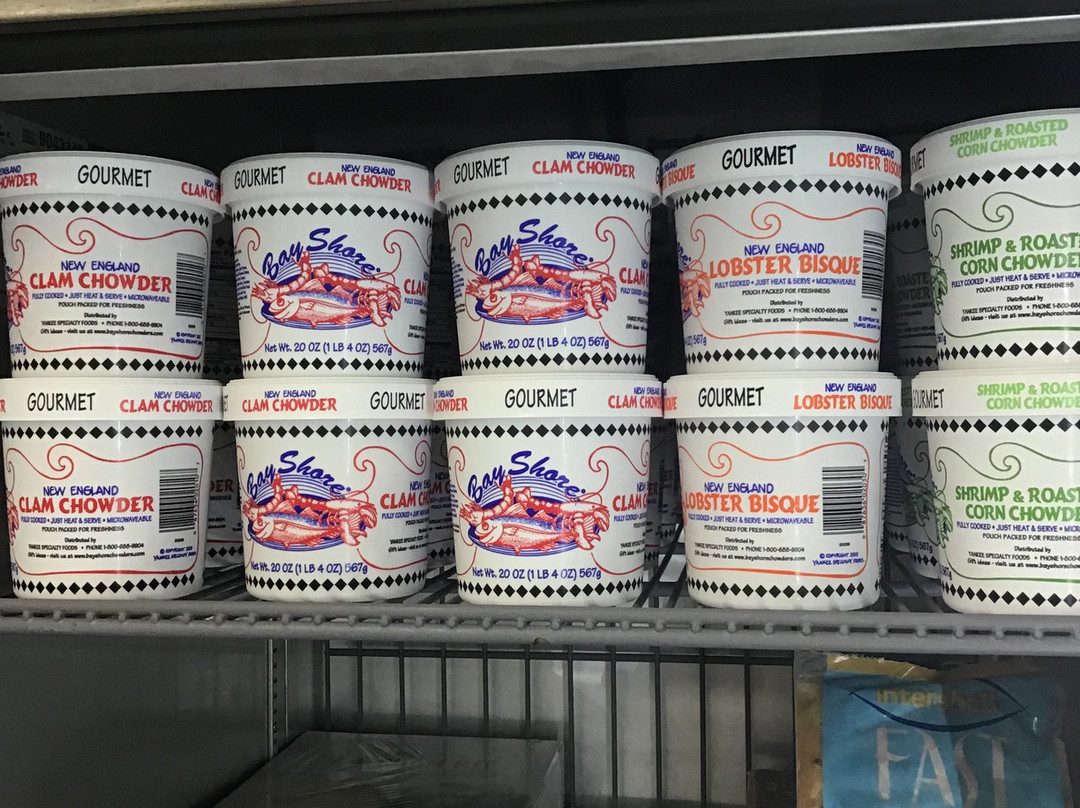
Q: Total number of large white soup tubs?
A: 10